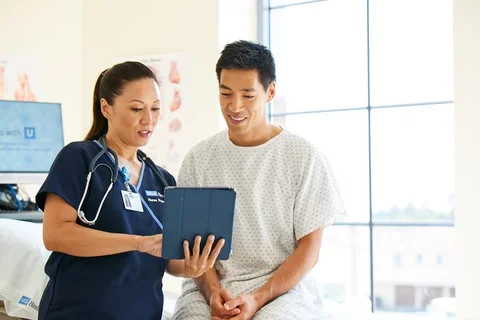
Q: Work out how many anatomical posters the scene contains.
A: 2